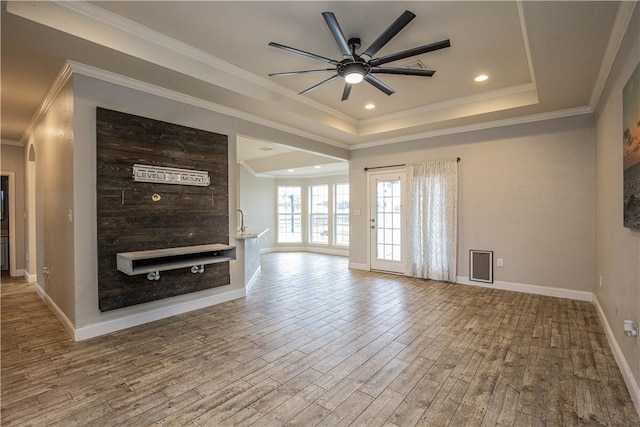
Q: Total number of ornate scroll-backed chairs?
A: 0